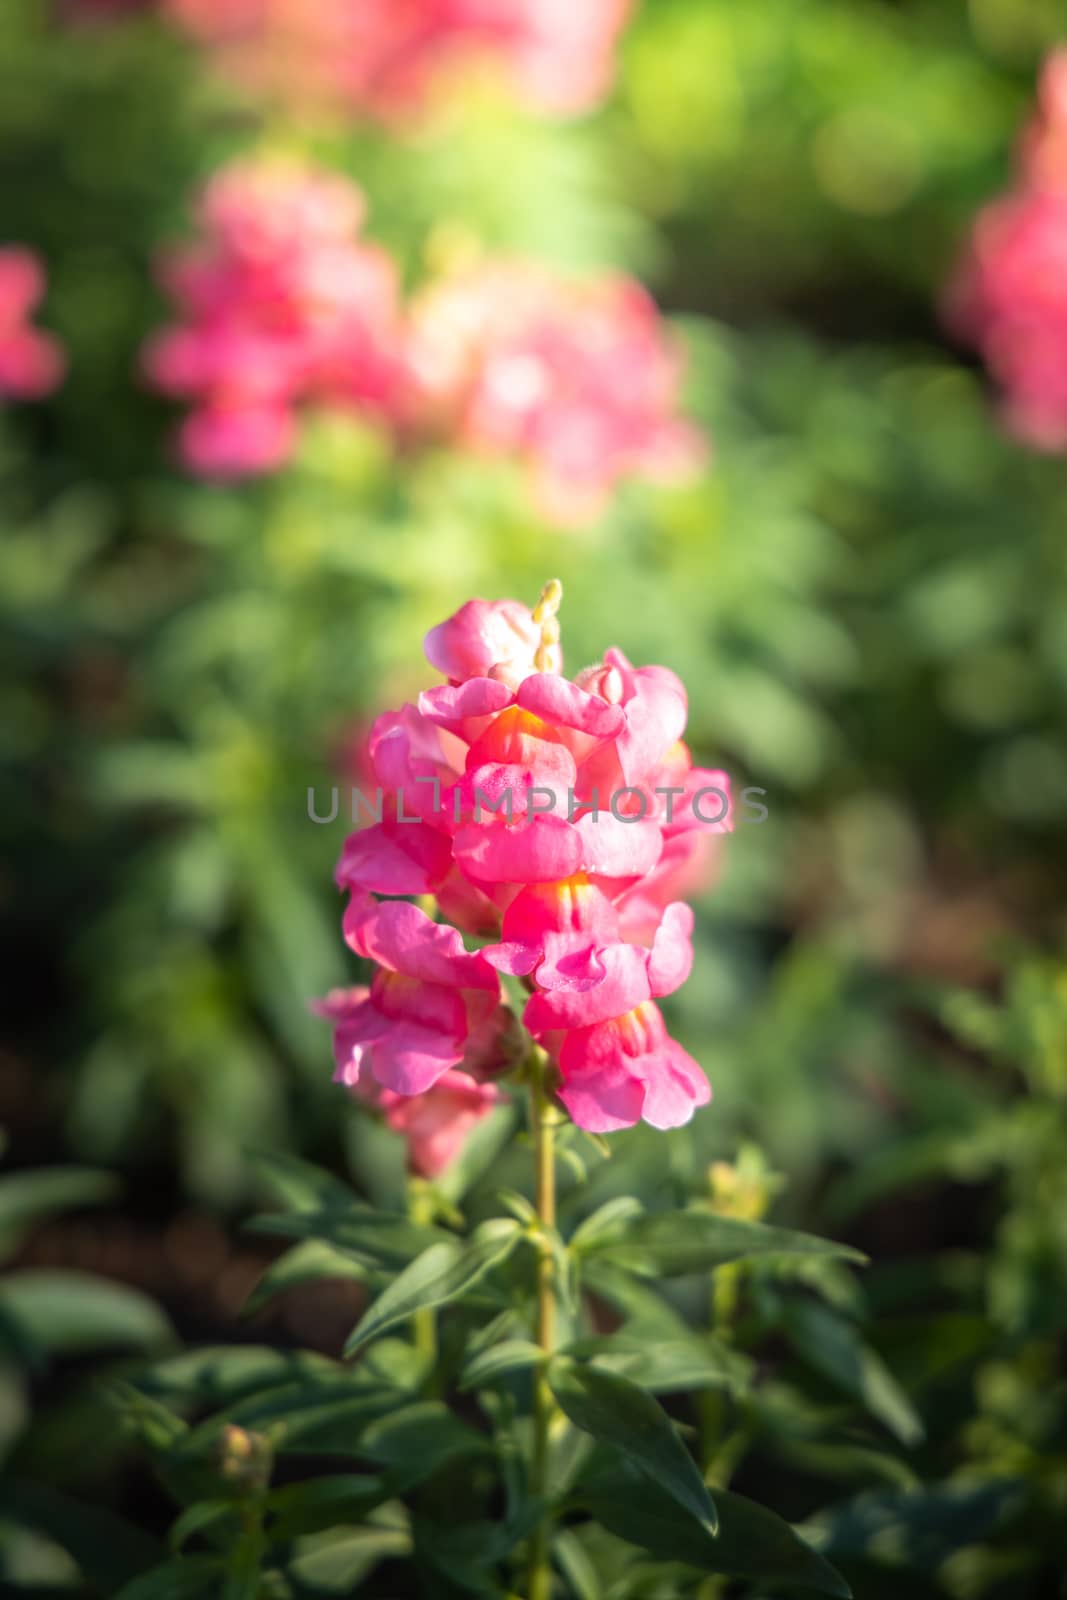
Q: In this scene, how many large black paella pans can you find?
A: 0